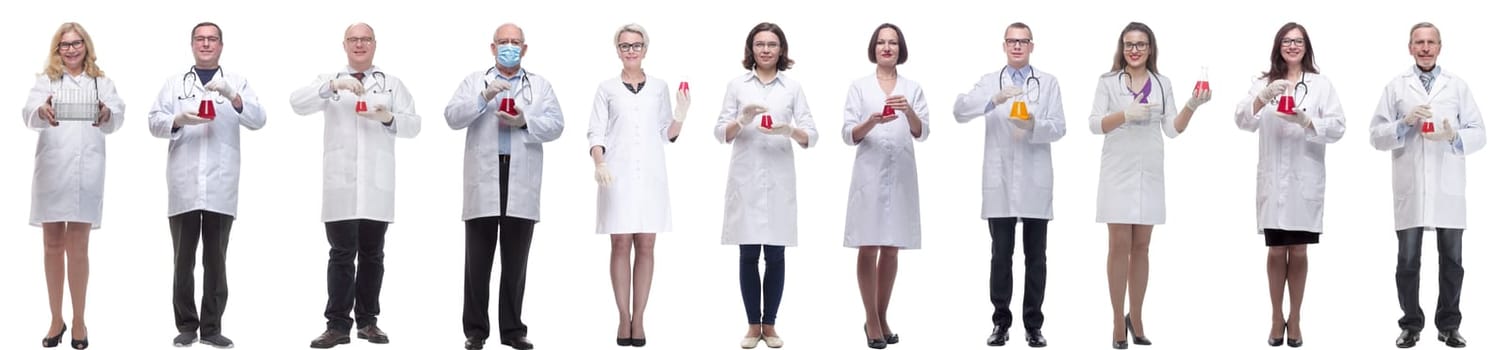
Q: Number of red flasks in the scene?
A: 9